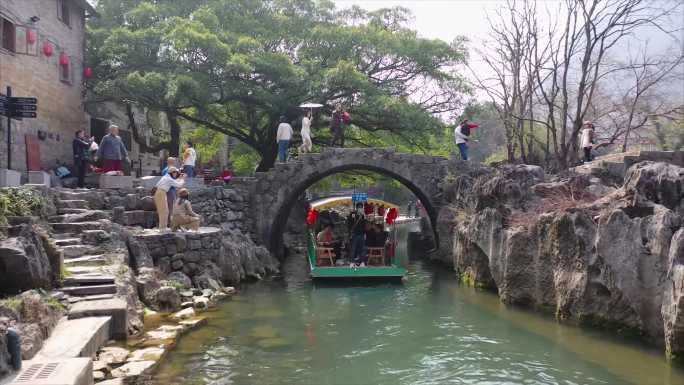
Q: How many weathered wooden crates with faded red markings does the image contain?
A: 0